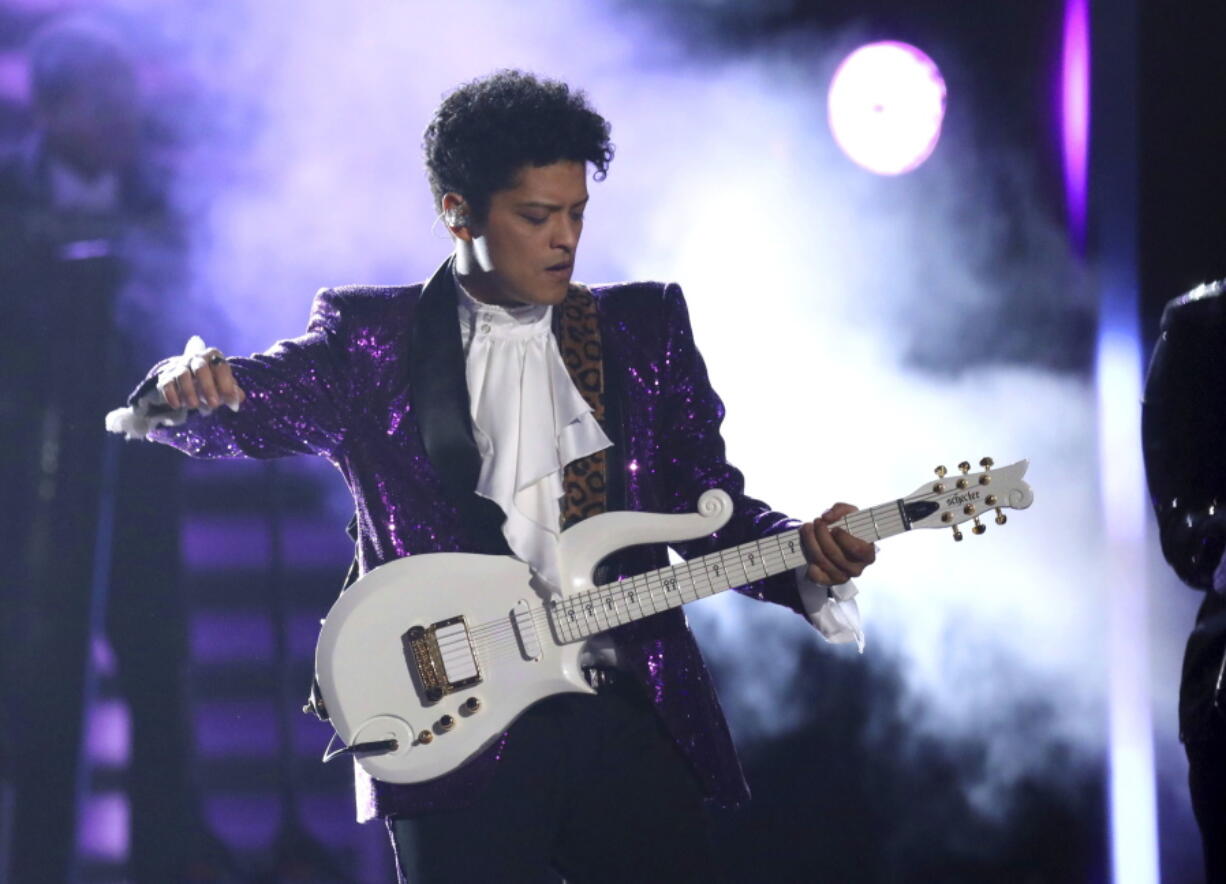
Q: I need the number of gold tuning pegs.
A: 6